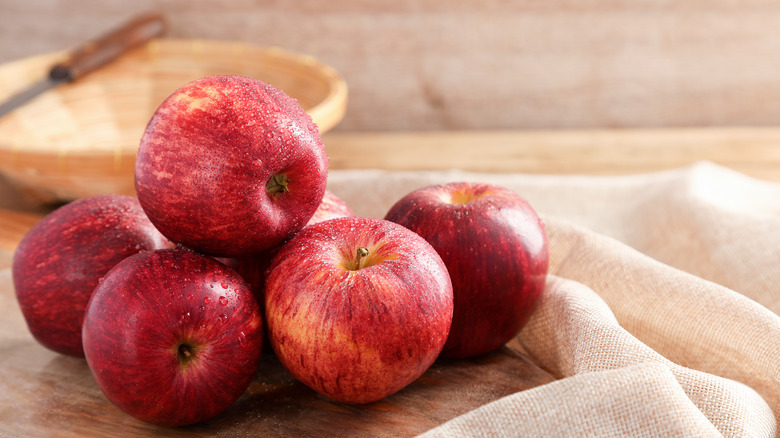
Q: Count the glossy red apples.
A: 6